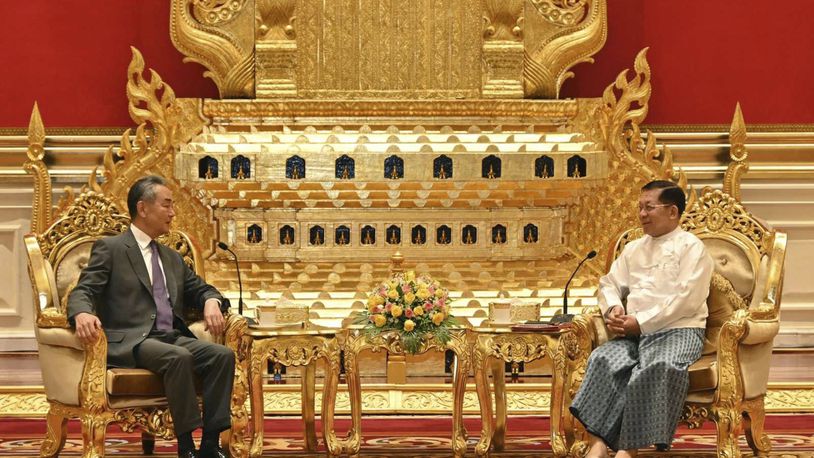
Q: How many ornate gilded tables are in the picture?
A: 3